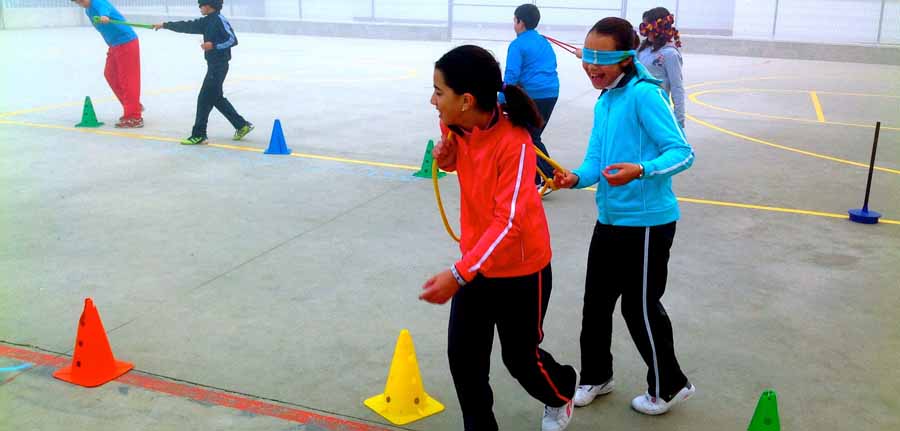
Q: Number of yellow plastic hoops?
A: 1